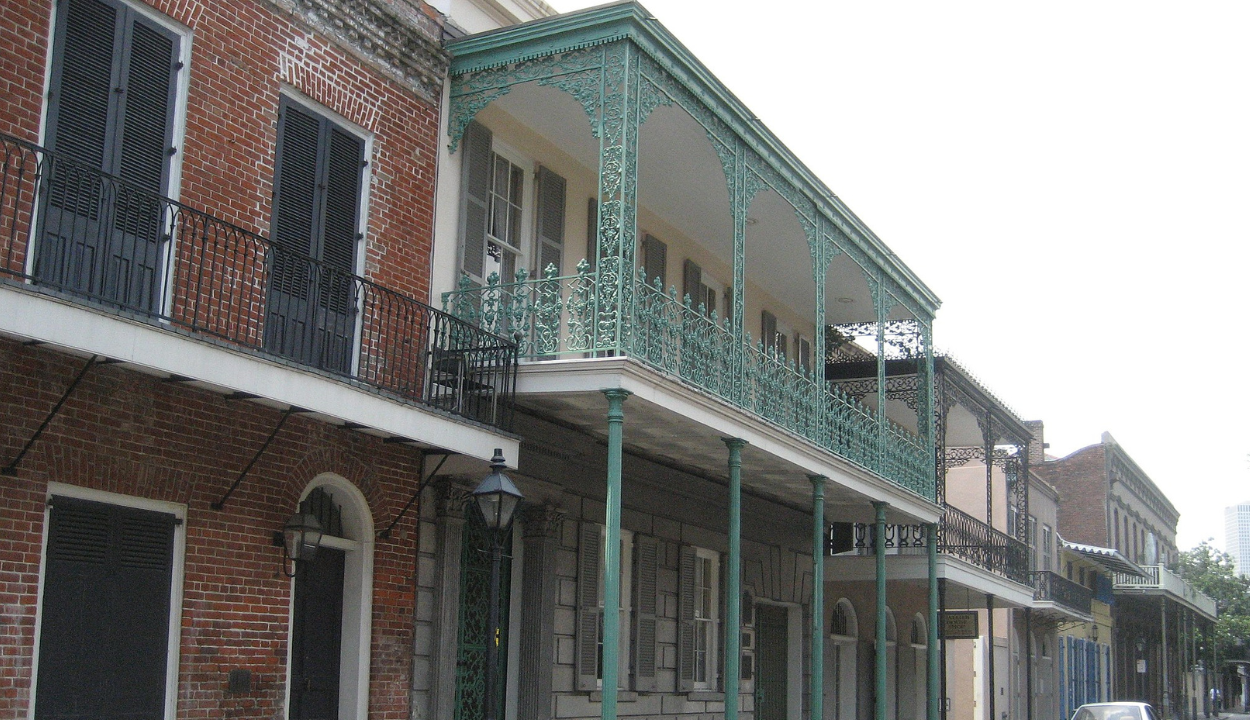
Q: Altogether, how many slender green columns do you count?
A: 5